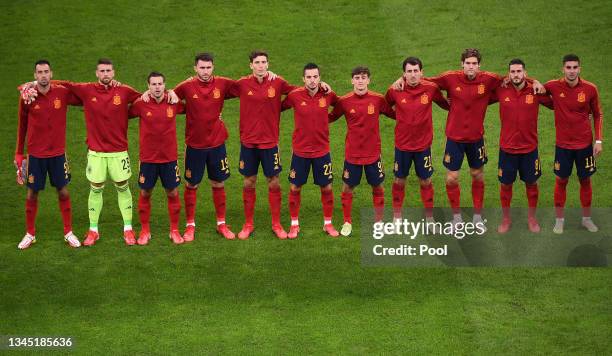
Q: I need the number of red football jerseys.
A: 11